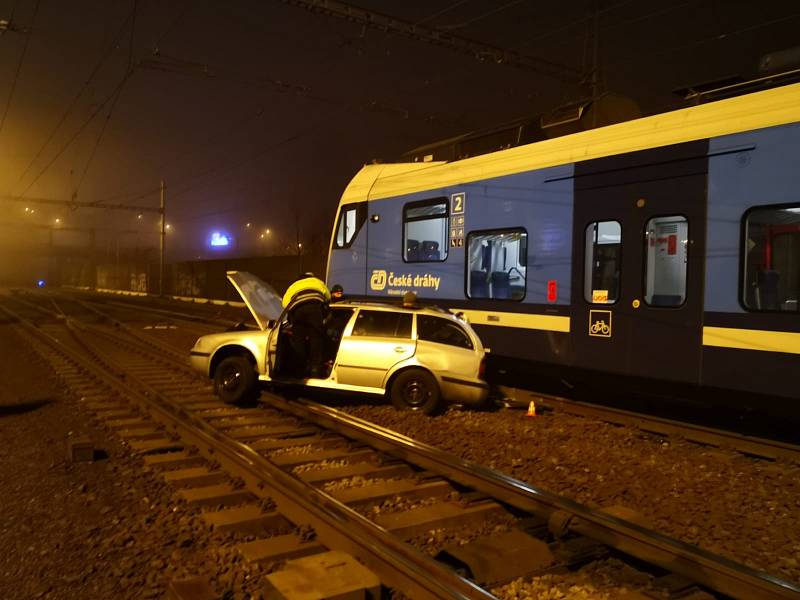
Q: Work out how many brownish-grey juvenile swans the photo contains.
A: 0